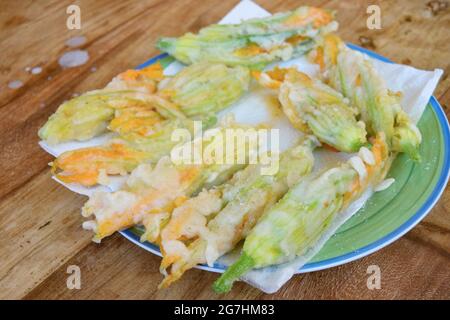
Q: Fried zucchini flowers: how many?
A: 9